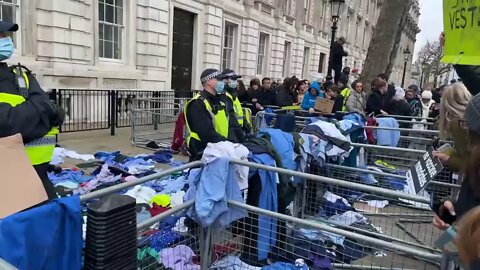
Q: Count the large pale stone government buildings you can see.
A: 1